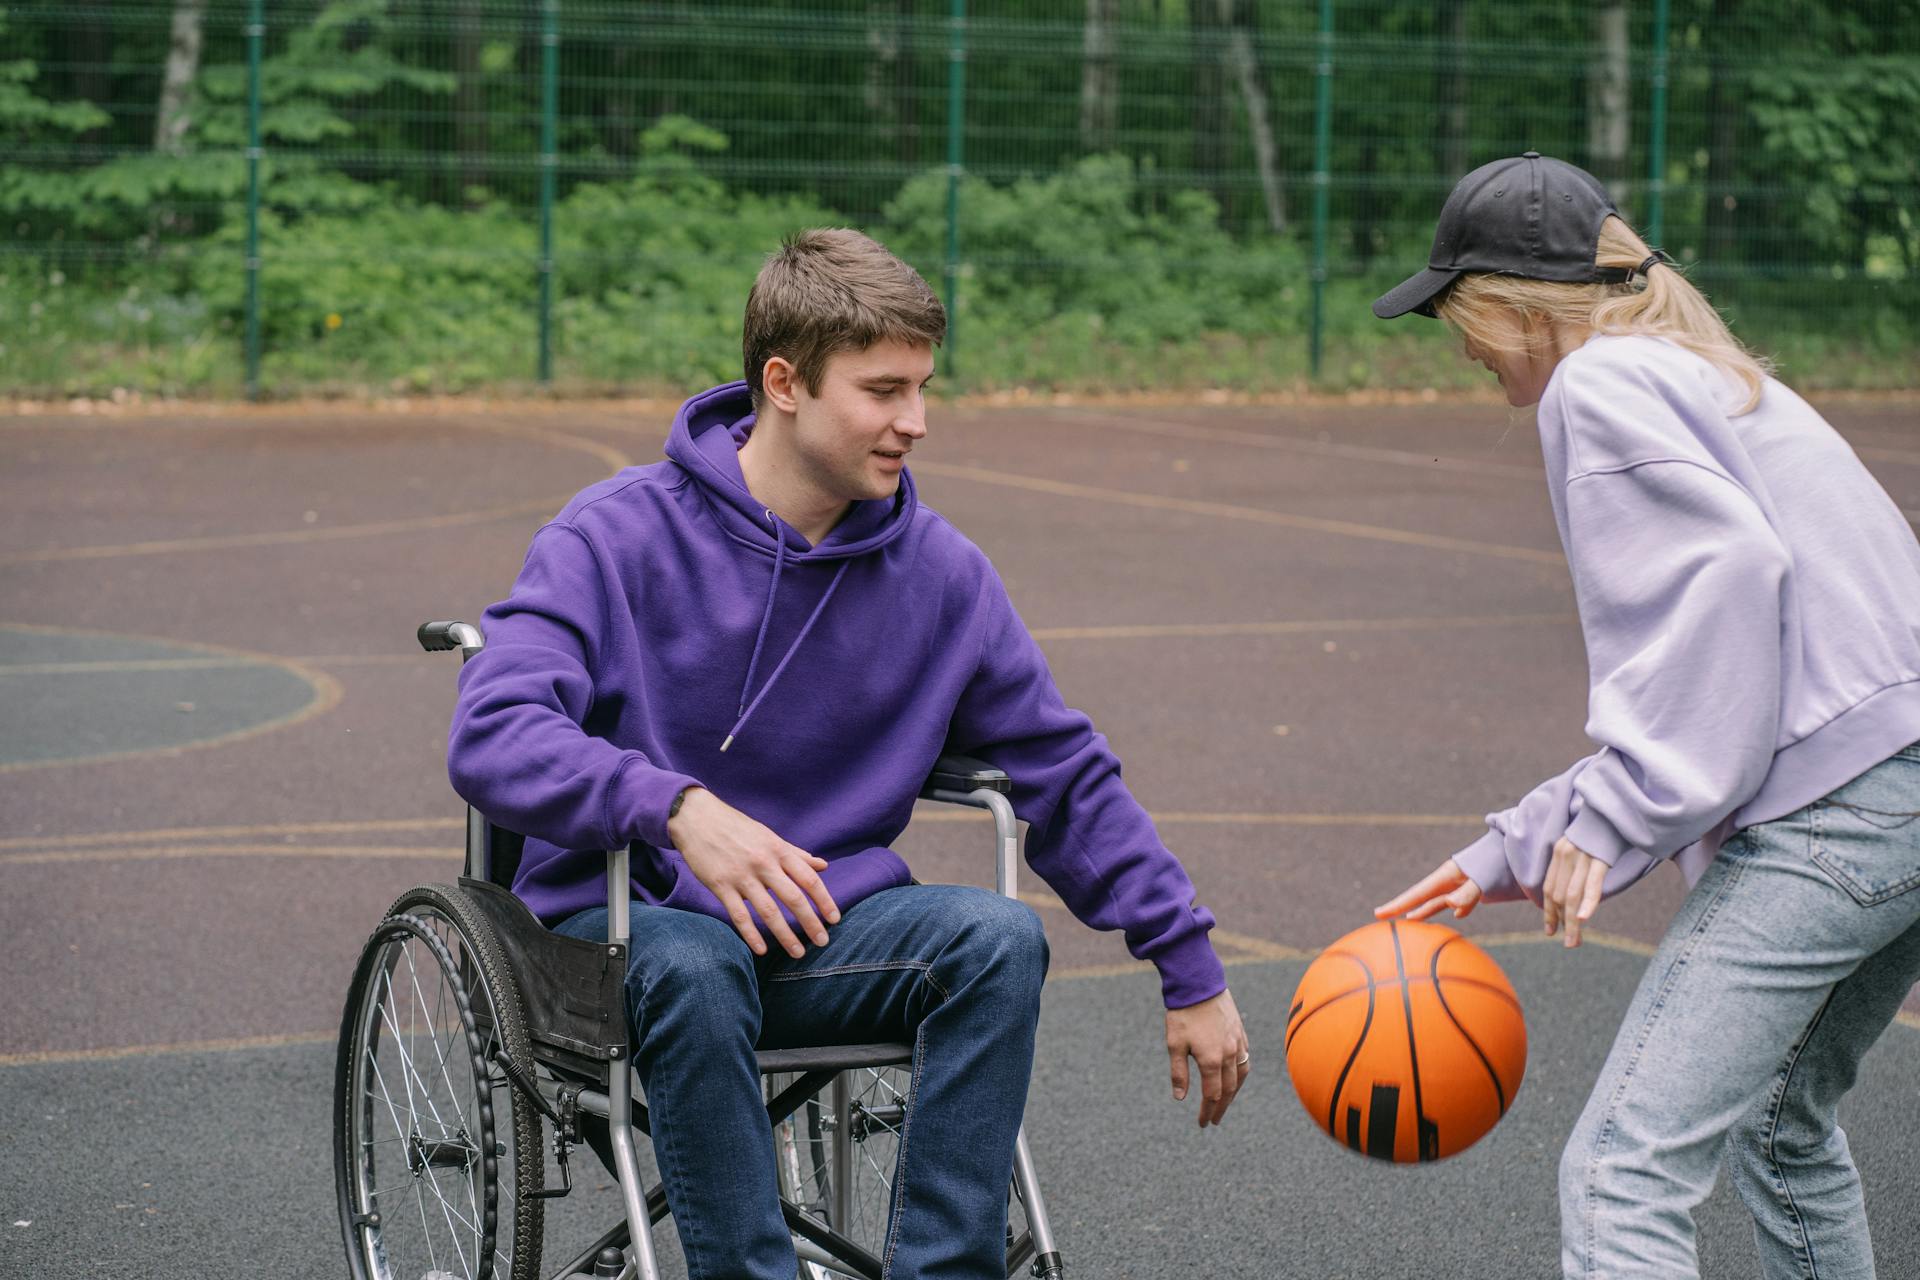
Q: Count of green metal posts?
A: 5